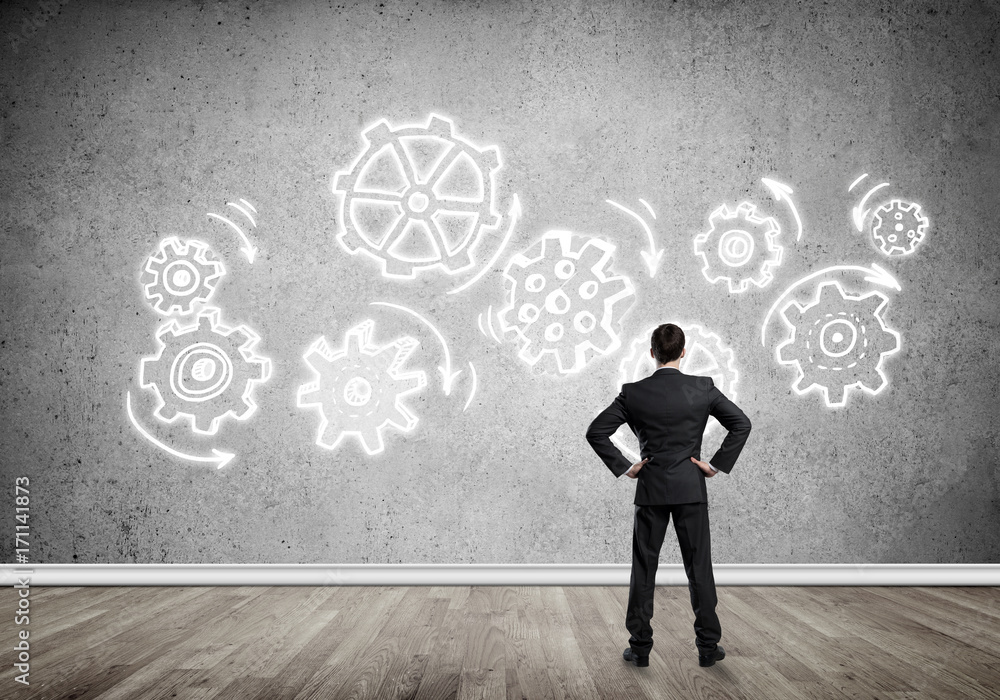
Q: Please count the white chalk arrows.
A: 8